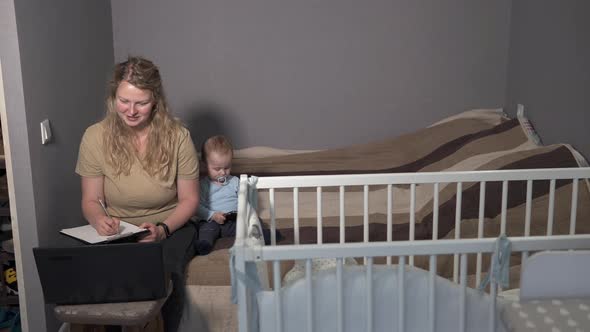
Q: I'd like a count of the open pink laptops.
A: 0